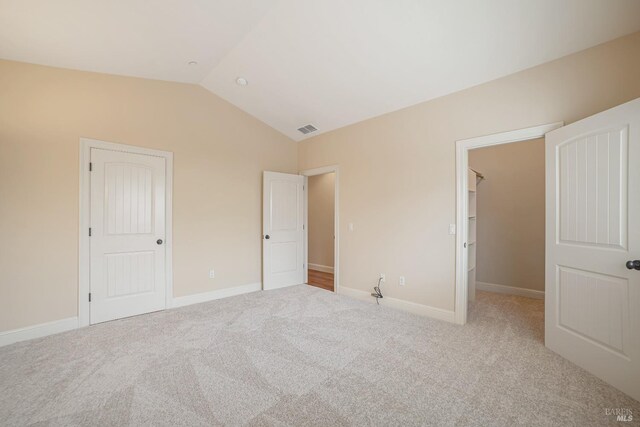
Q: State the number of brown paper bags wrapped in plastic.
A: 0